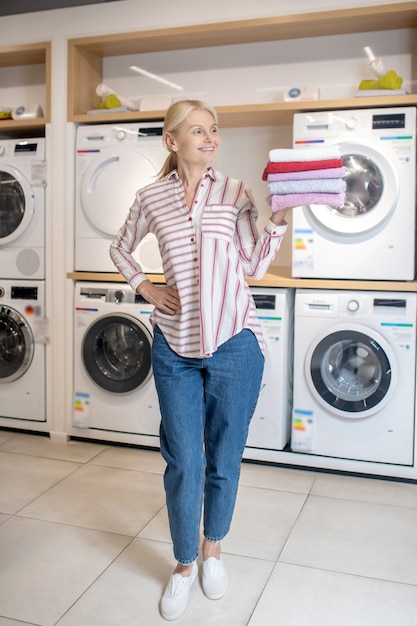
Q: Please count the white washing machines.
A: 7